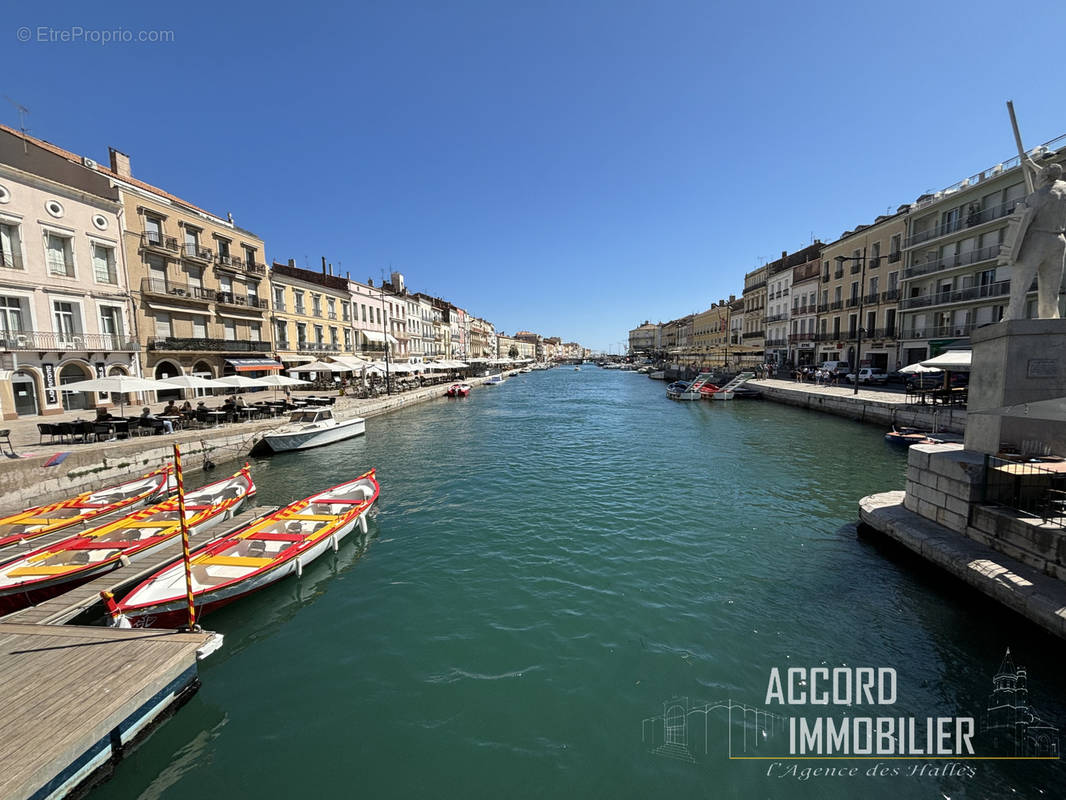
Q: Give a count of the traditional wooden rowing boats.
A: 3